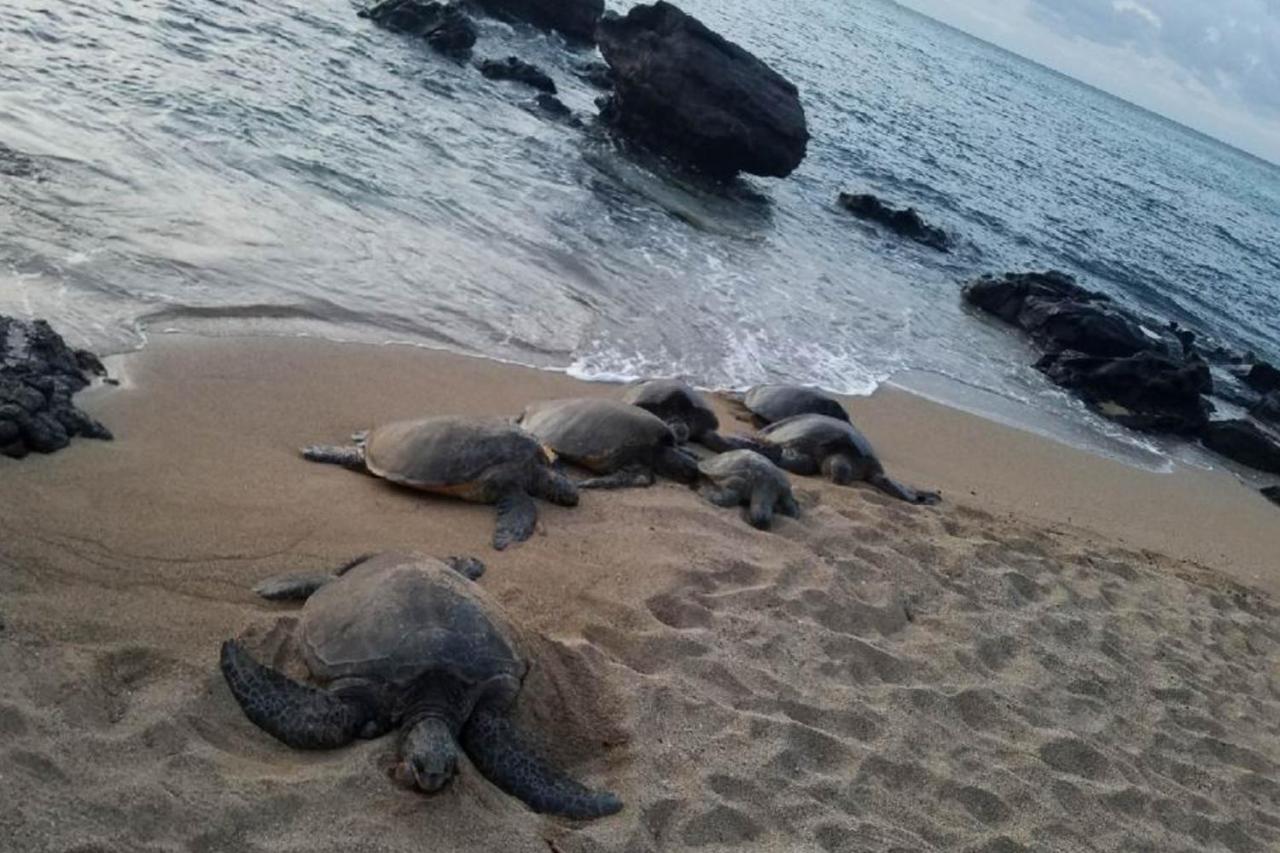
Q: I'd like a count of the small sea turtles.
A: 1